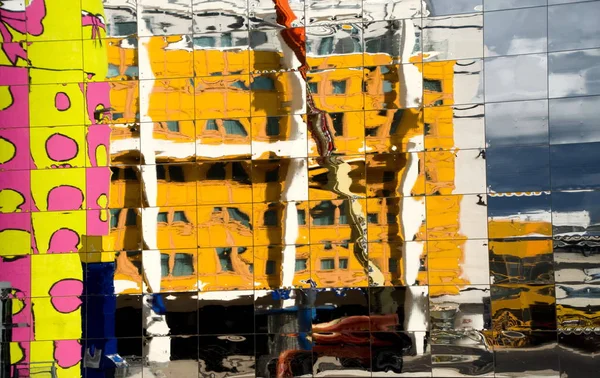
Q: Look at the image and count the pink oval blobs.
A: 6